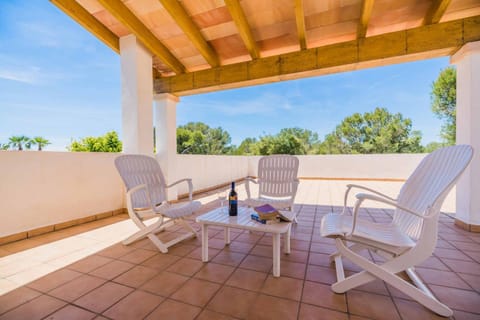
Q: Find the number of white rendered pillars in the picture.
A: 3